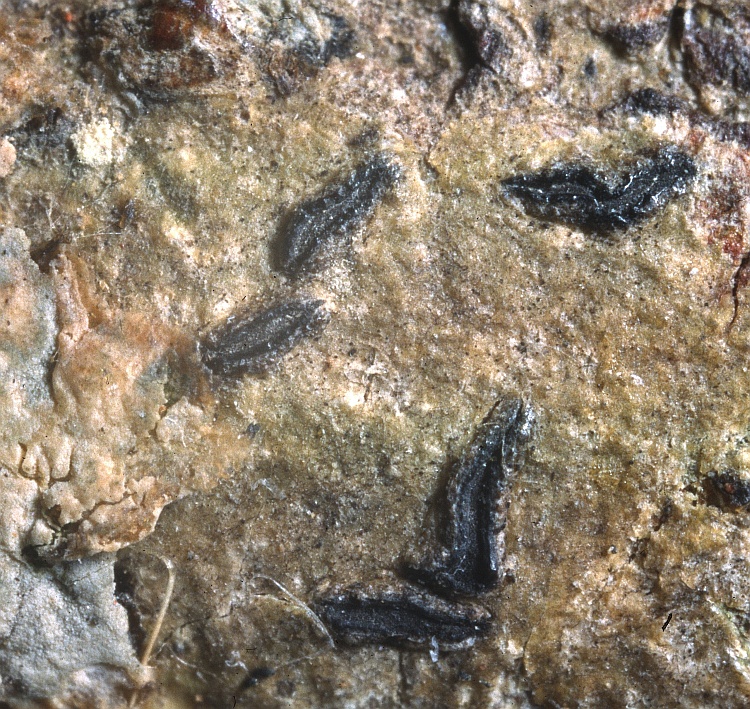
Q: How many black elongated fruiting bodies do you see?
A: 5